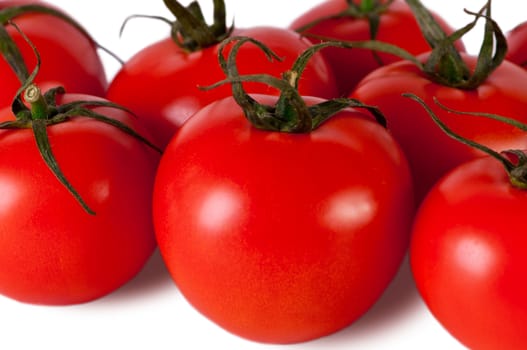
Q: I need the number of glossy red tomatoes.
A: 8